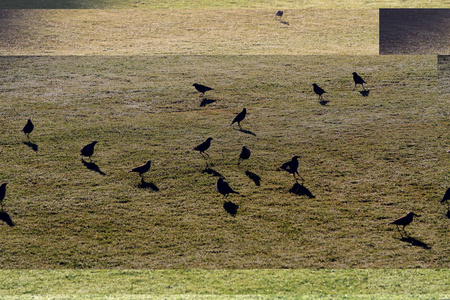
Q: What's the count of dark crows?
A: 15